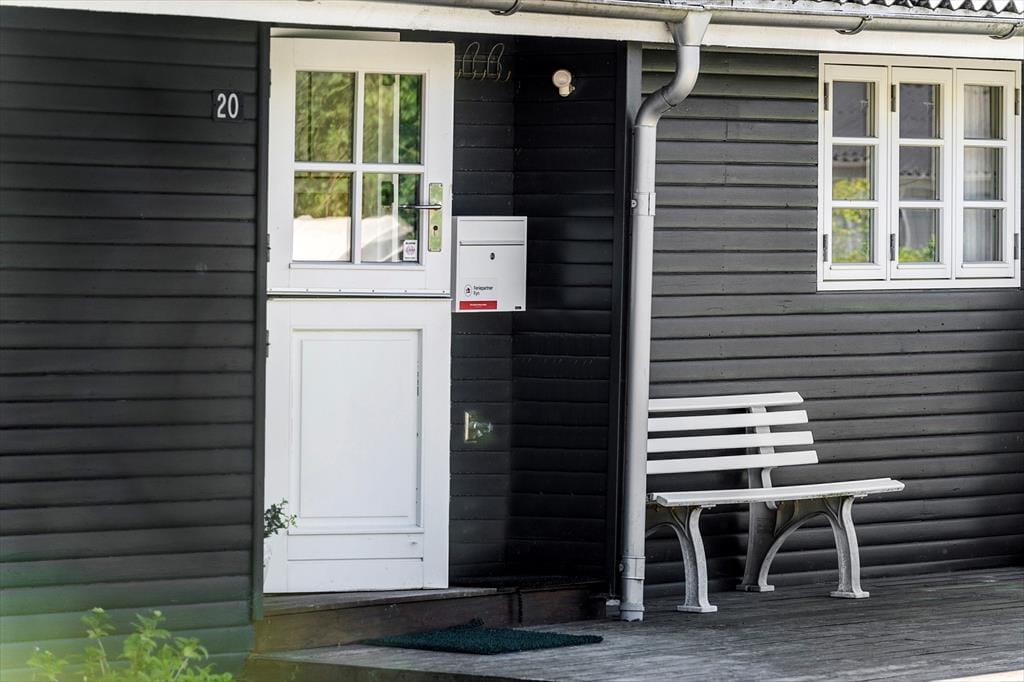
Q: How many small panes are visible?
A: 13